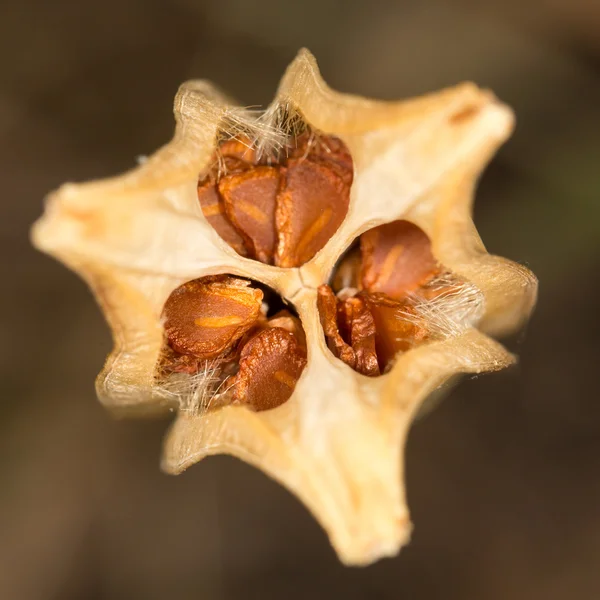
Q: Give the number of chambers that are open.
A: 3